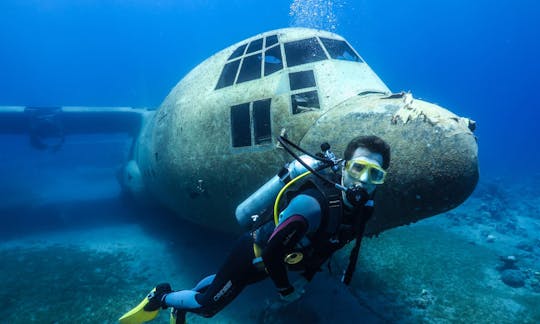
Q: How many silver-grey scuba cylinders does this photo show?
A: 1